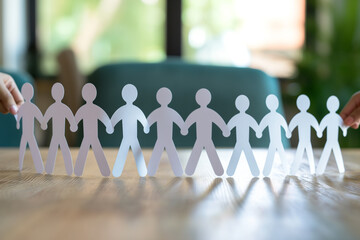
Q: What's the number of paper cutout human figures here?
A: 10